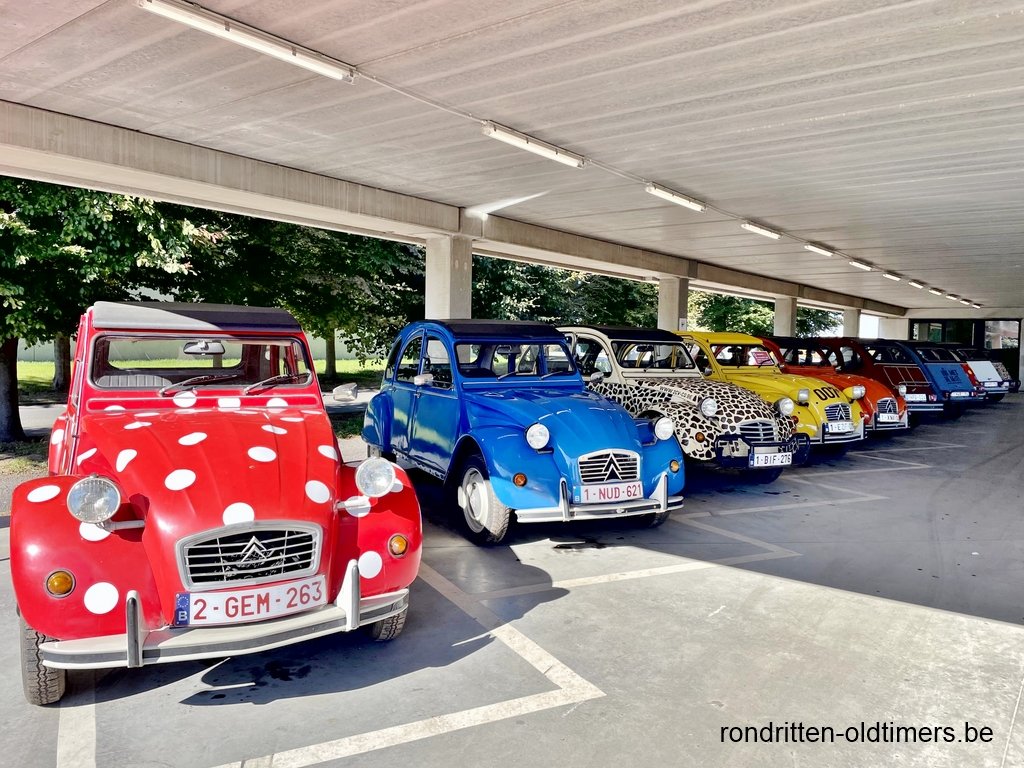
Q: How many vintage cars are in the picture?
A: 10